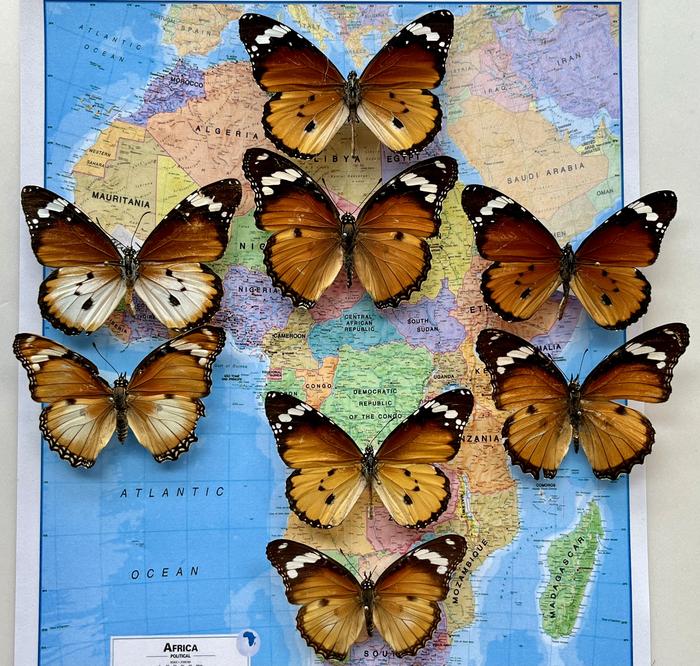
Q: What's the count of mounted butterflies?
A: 8